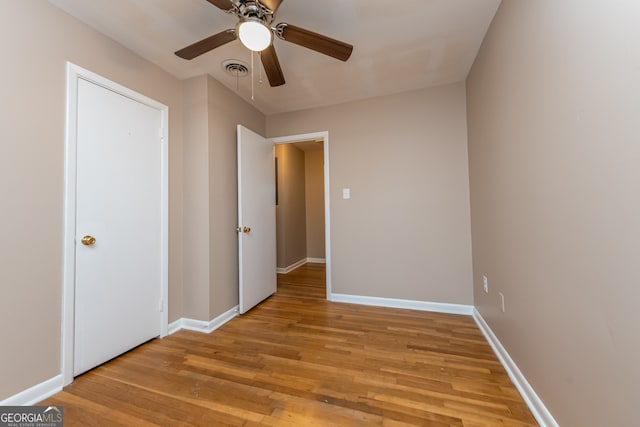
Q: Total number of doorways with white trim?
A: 2